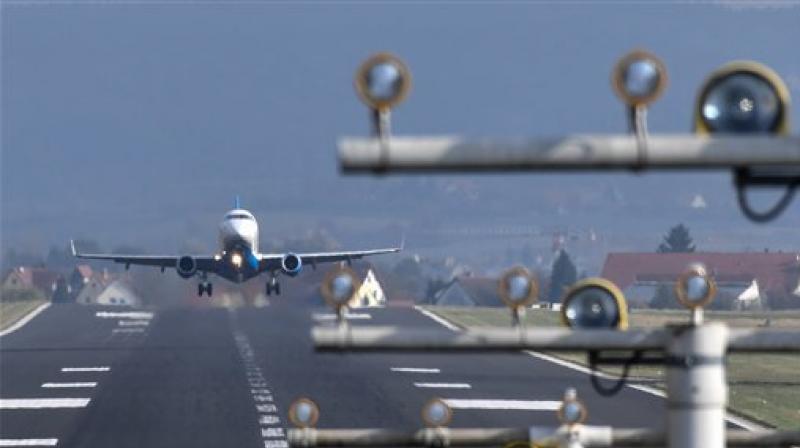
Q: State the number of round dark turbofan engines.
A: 2